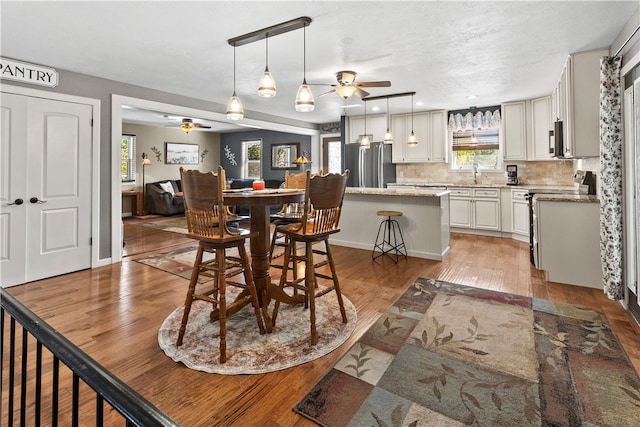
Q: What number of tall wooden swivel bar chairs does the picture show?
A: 4